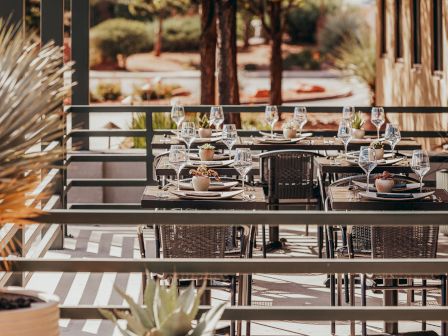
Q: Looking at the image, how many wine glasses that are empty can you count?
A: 14